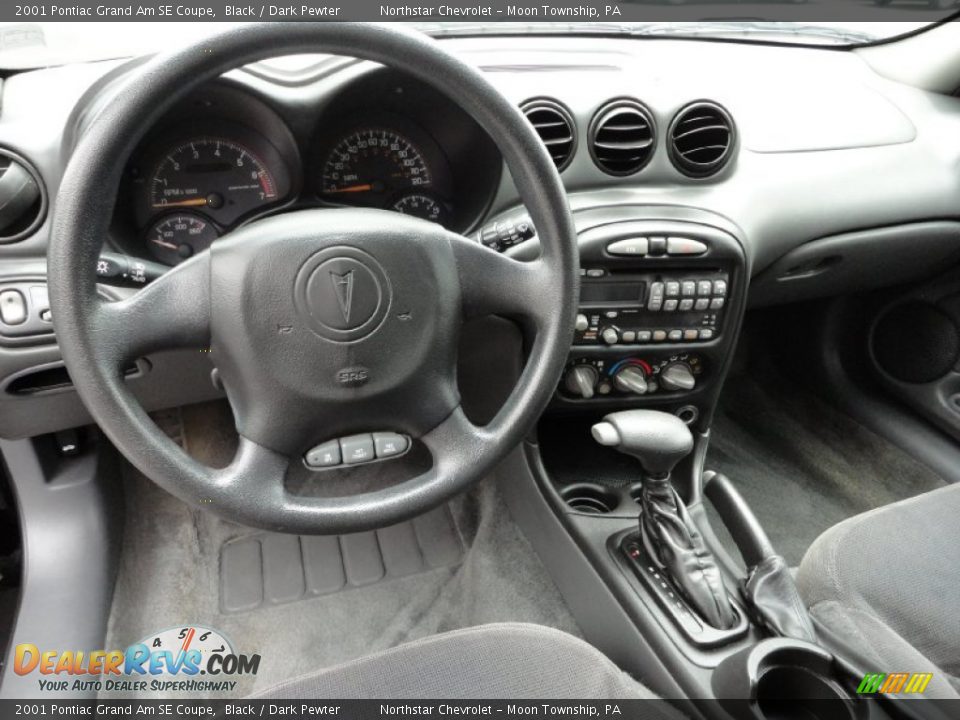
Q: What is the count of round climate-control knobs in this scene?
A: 3